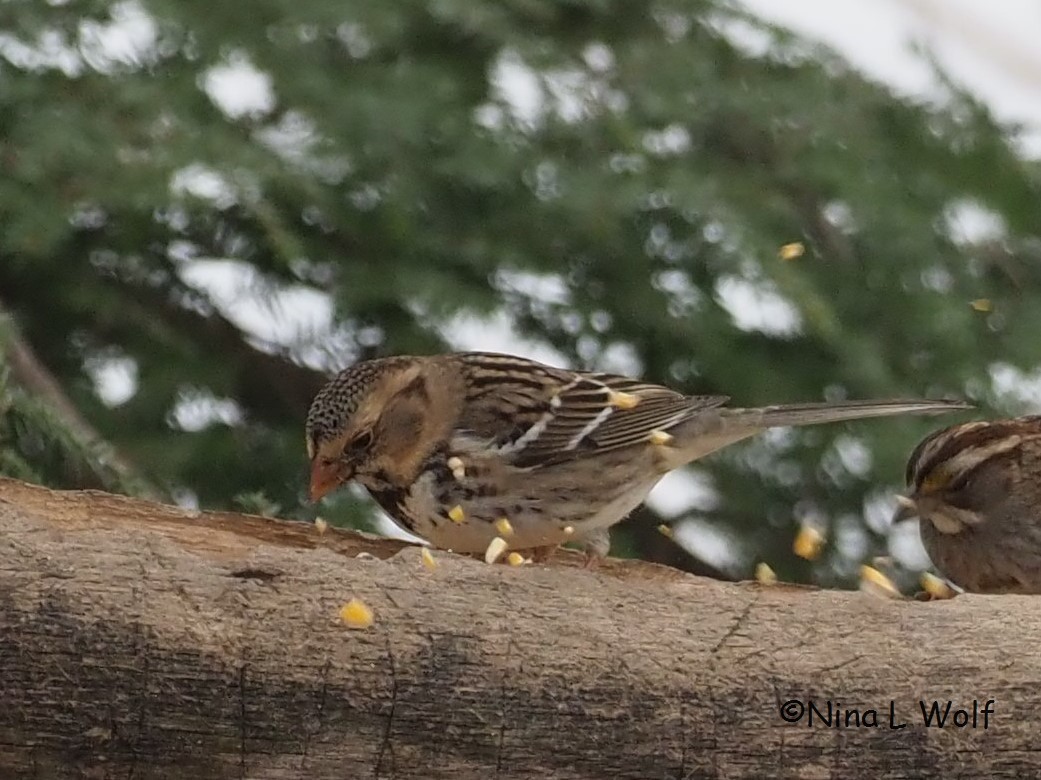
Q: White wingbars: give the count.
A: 2